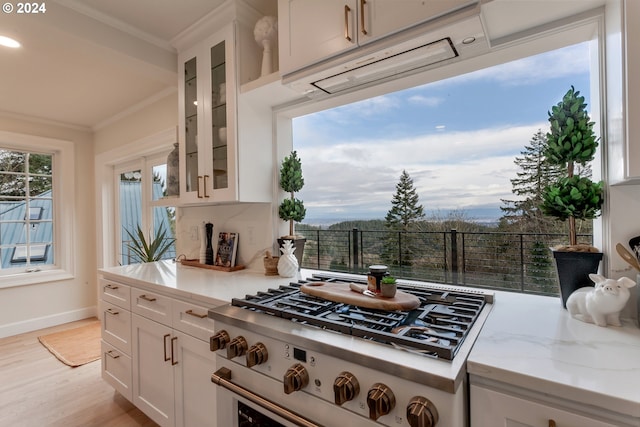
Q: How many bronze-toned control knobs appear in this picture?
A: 7